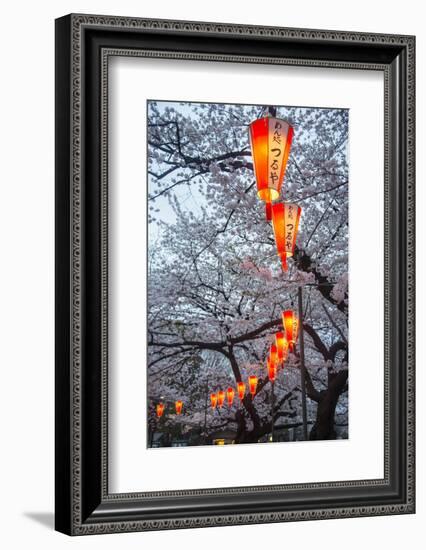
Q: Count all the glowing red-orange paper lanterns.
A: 13